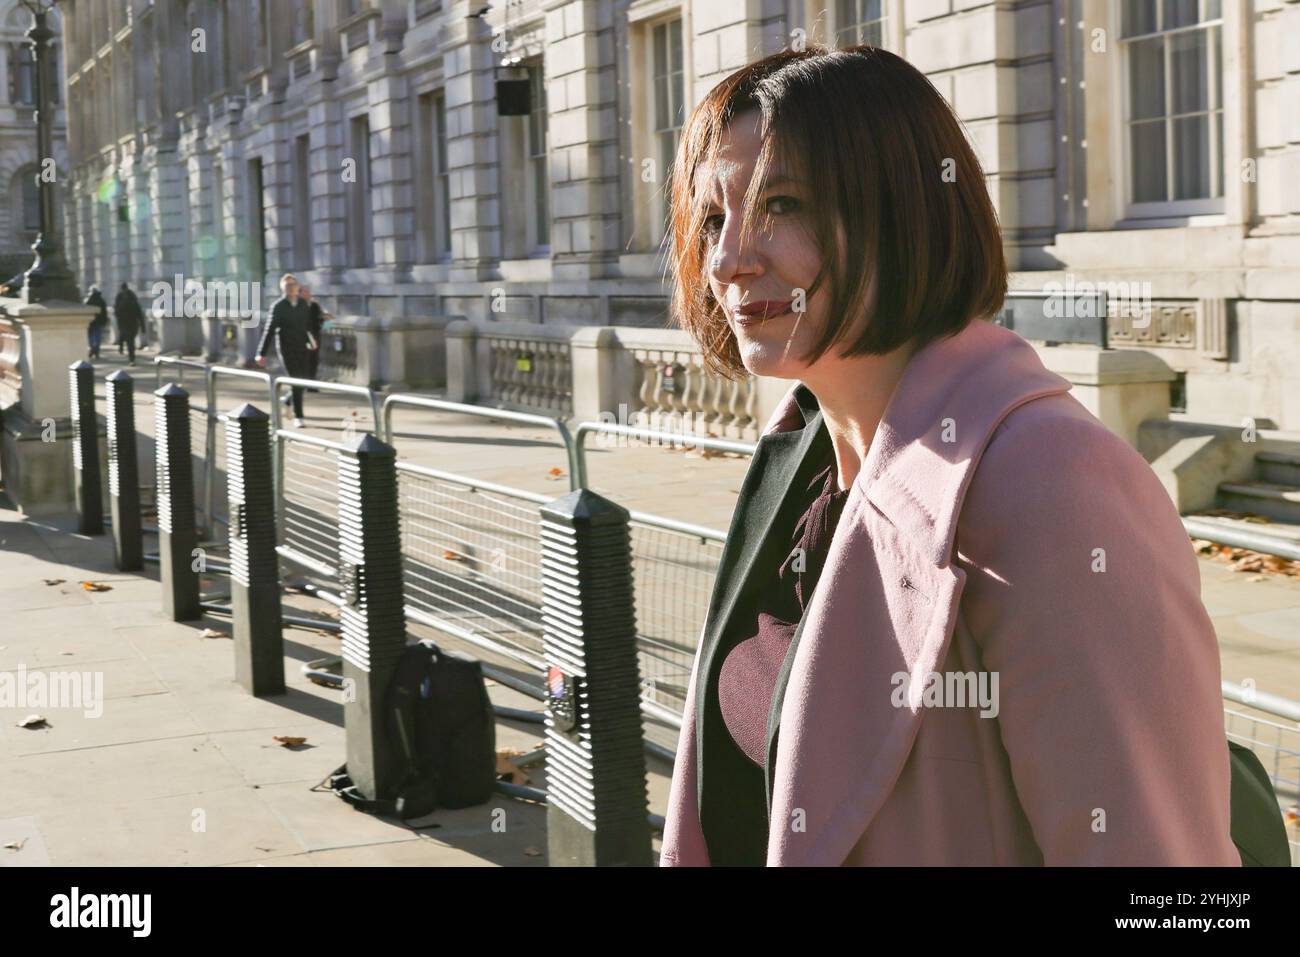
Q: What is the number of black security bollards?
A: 6